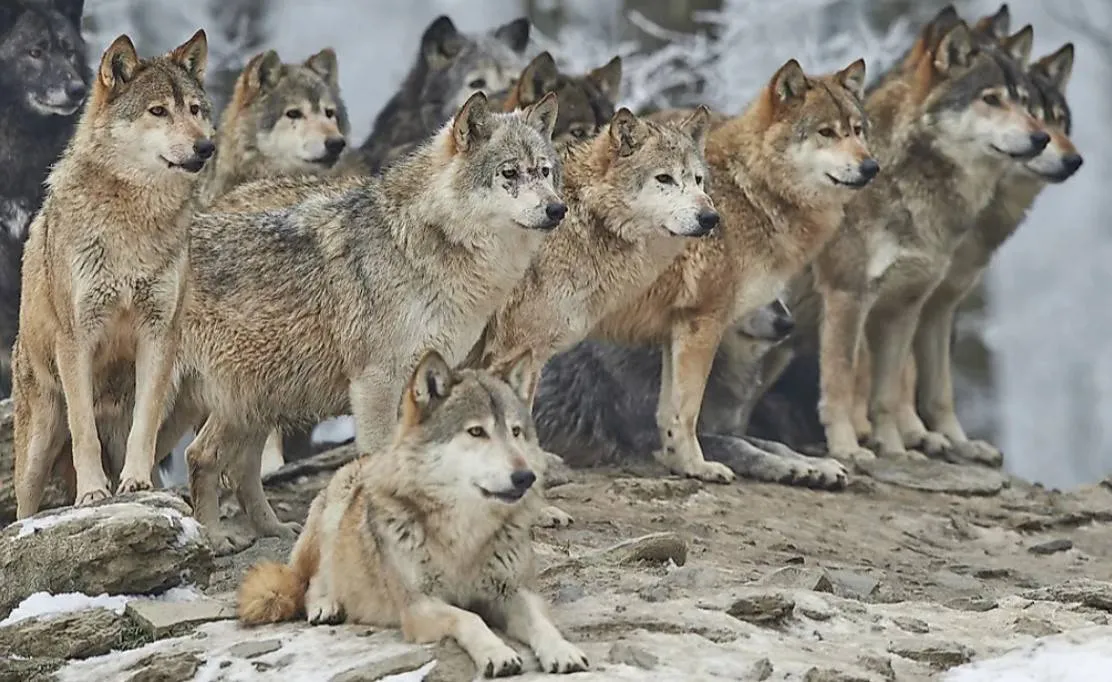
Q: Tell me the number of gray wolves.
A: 13